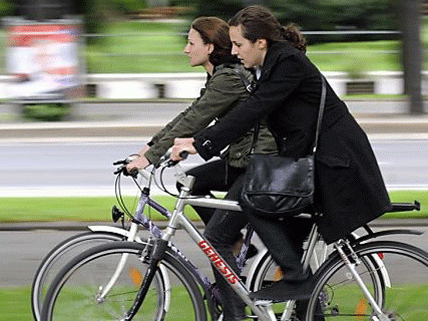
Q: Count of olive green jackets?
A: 1